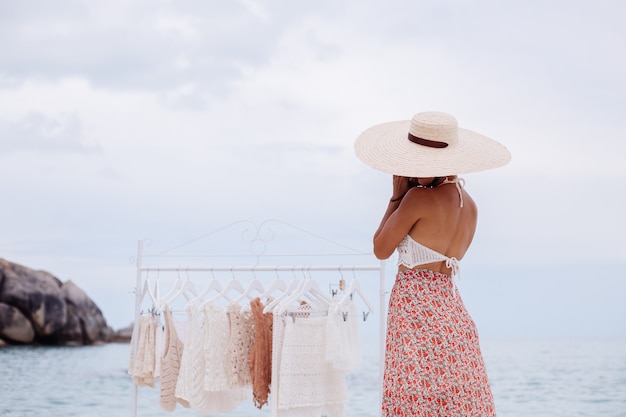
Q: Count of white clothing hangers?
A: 12